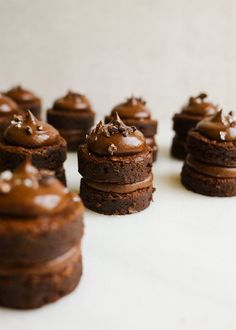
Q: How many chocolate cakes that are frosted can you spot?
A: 9